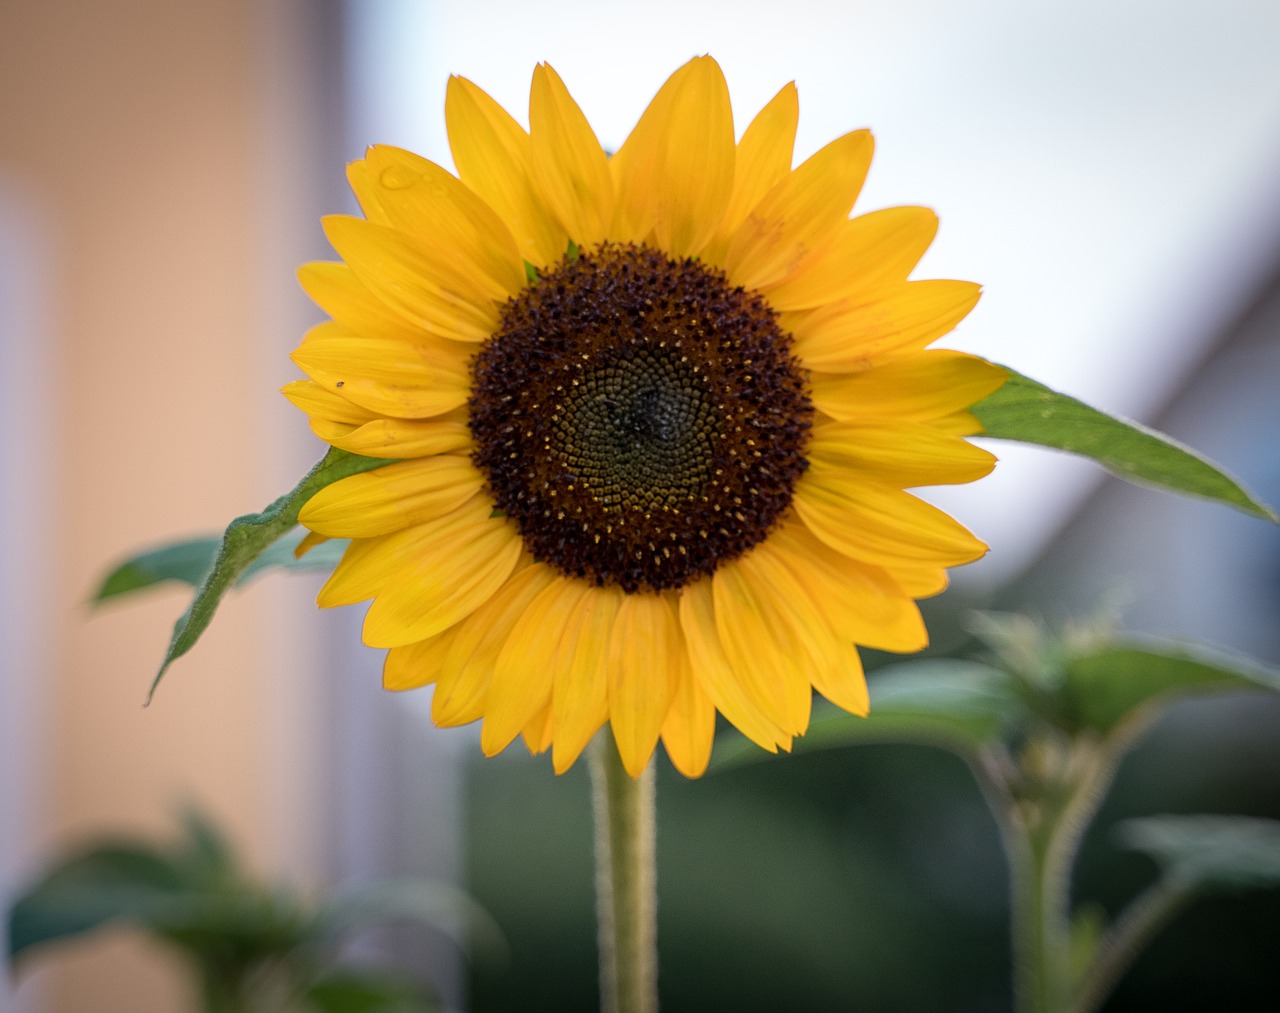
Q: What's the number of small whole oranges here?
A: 0